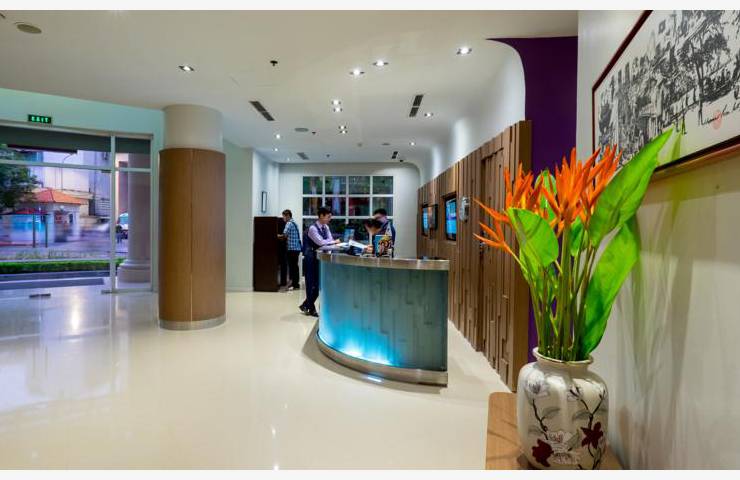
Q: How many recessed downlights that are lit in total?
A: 12